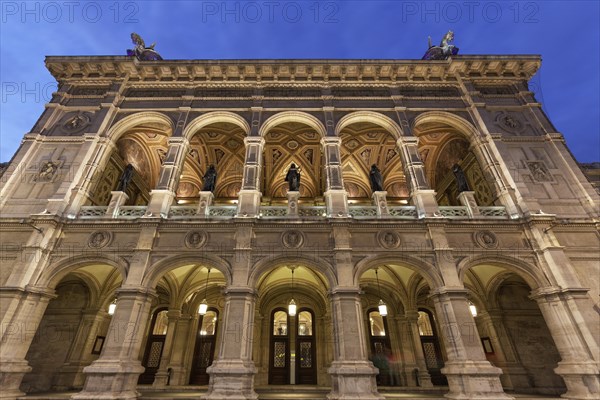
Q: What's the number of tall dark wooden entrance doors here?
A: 6